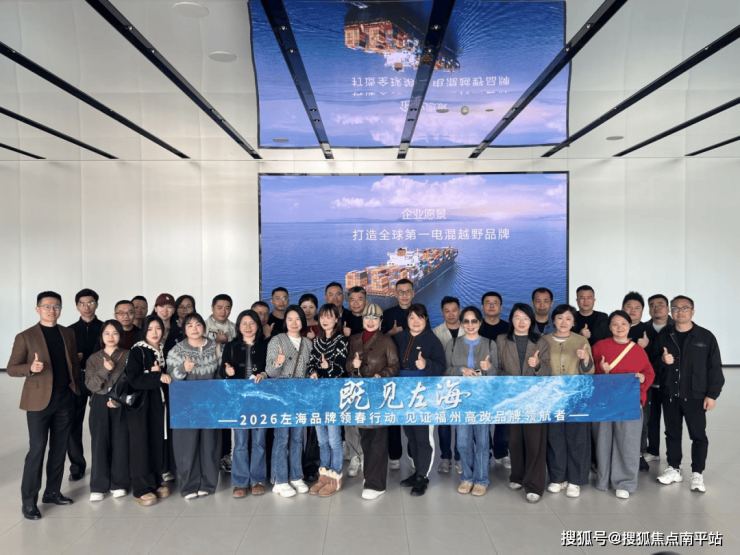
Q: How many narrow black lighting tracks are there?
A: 10